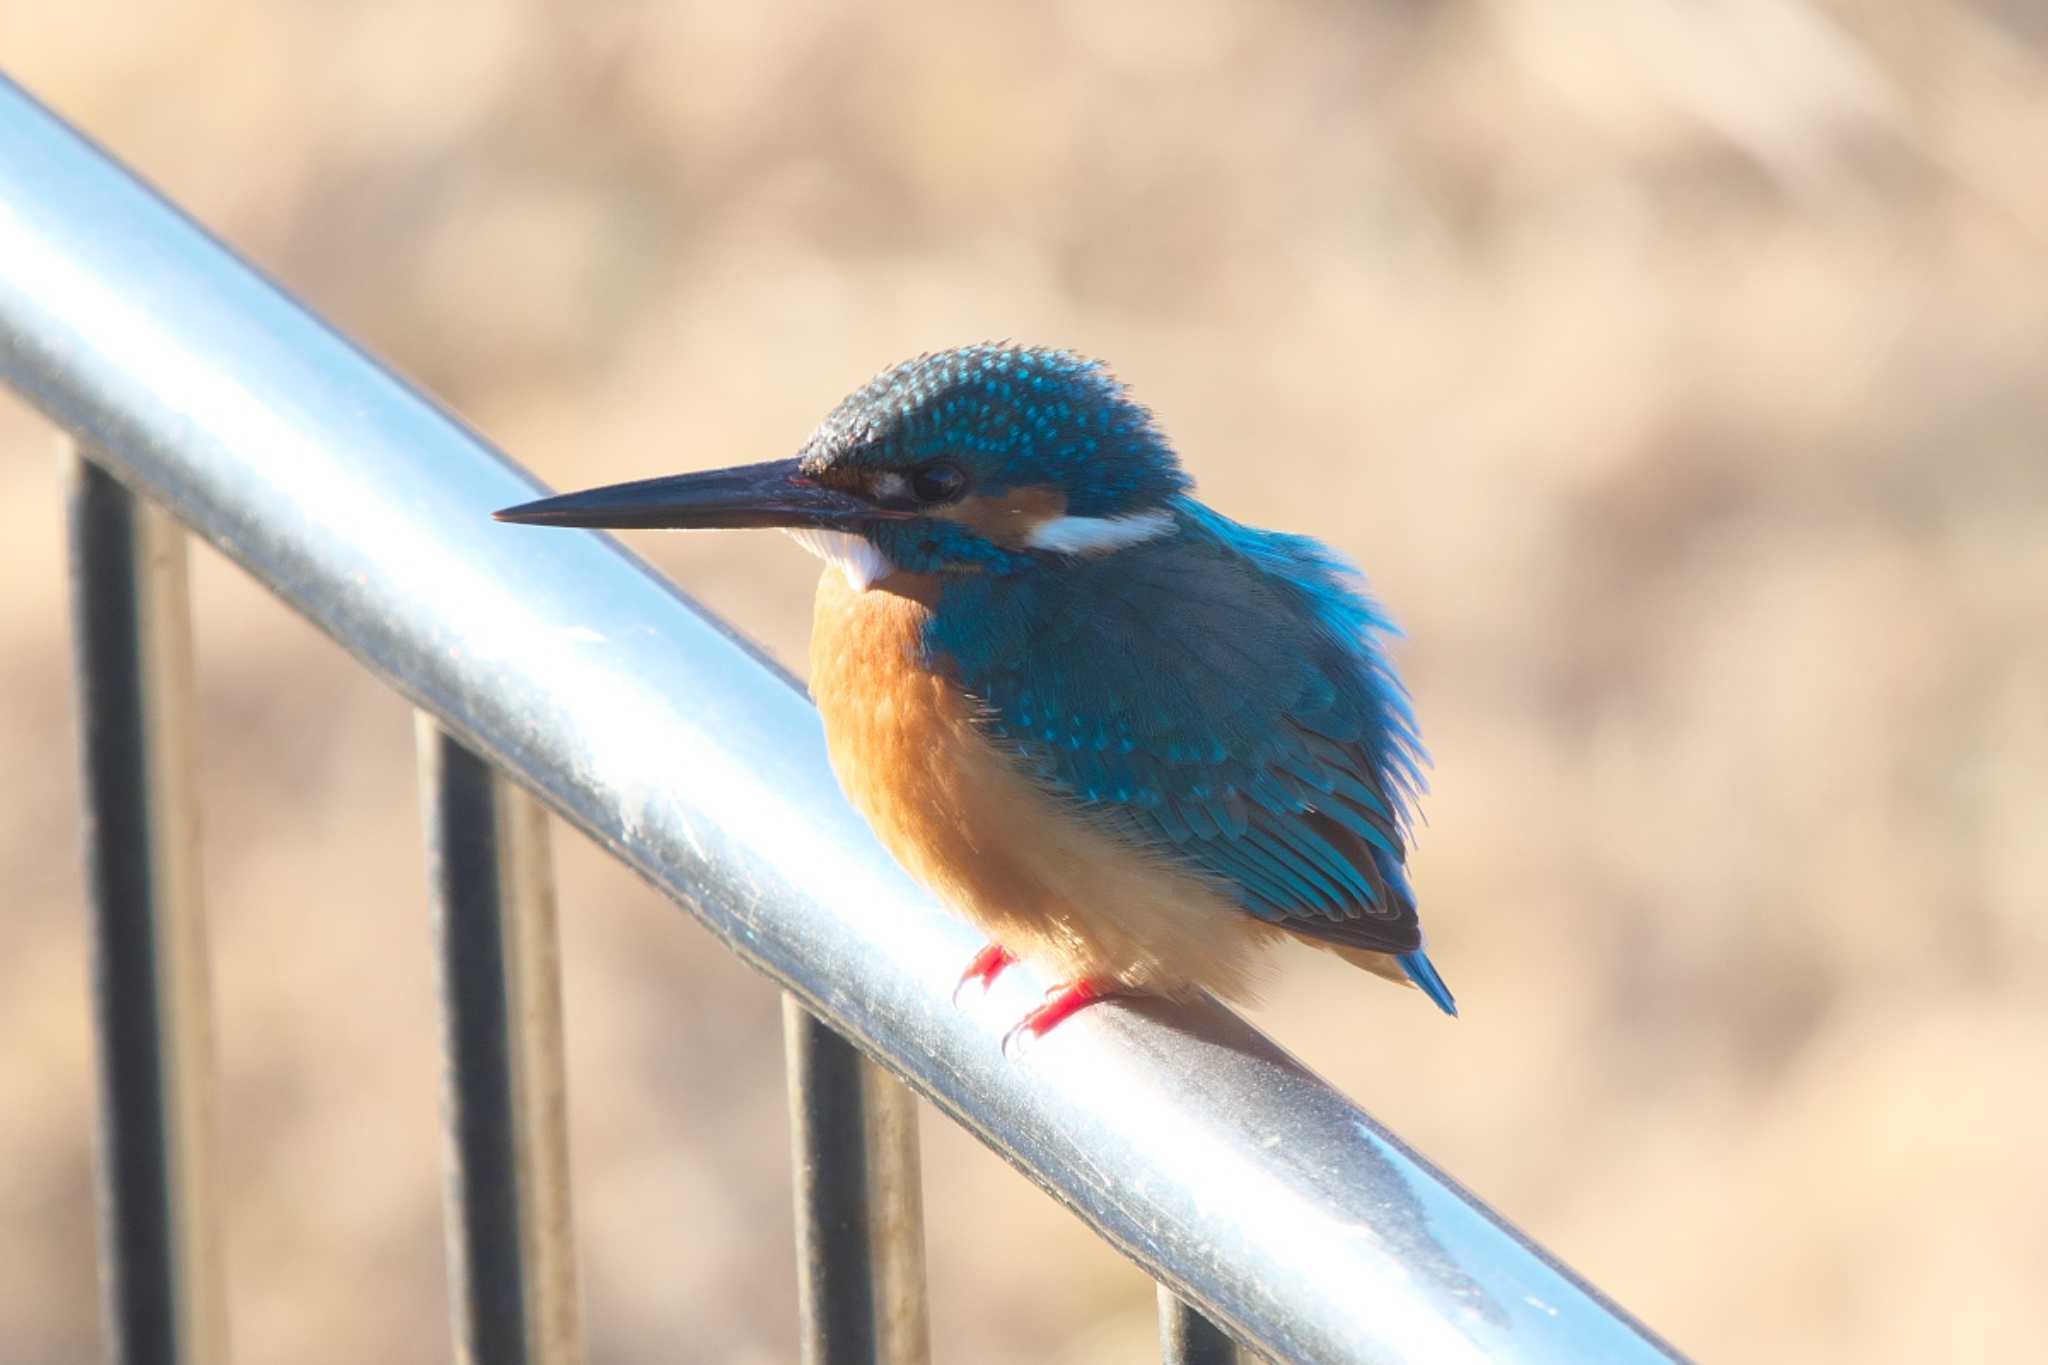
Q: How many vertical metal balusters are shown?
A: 4